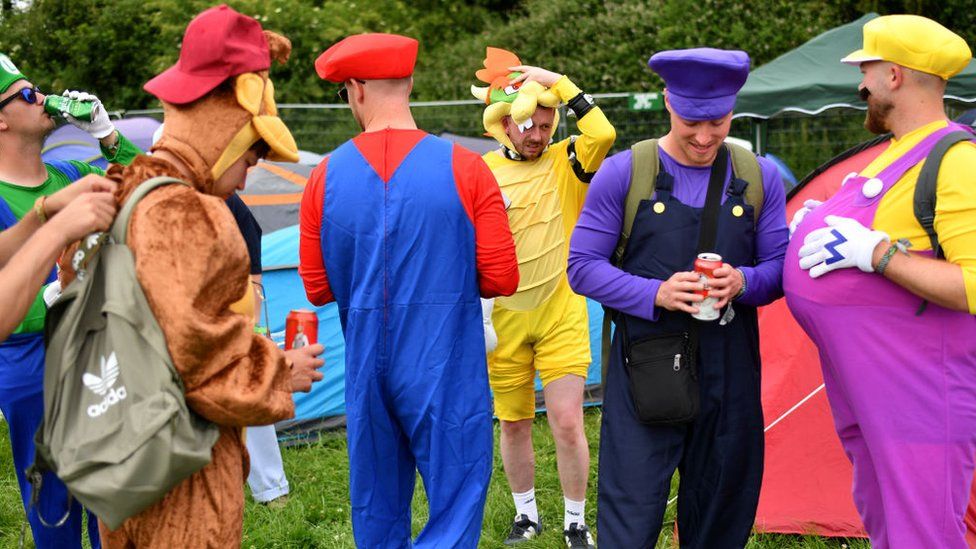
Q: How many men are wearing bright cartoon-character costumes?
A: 6